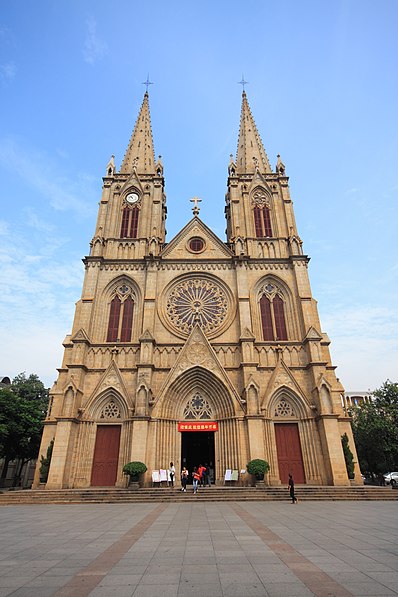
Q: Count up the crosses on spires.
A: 2